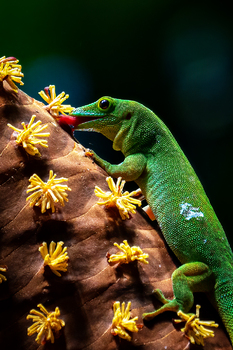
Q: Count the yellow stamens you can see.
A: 11